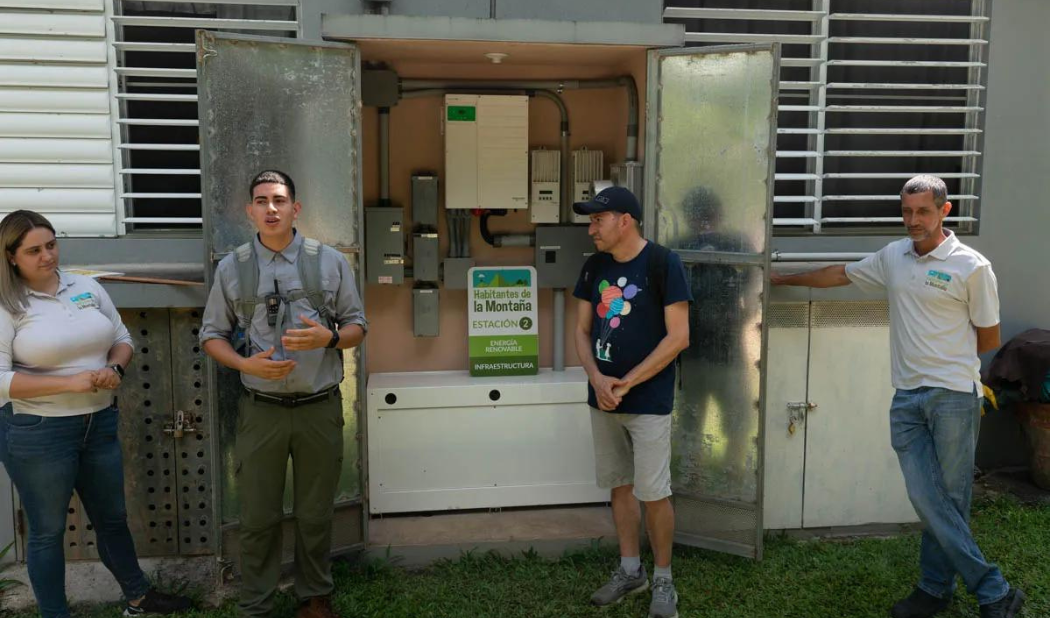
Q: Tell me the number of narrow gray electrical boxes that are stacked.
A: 3